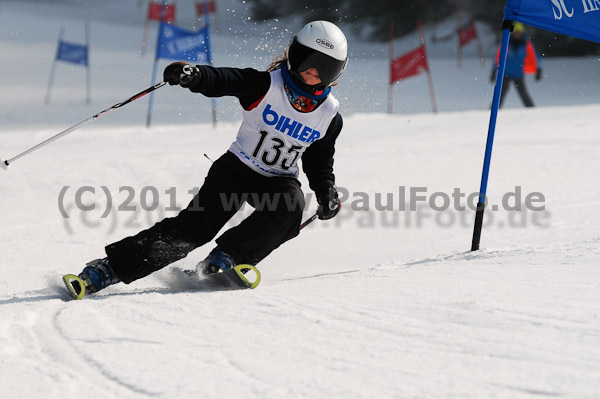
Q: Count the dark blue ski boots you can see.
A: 2